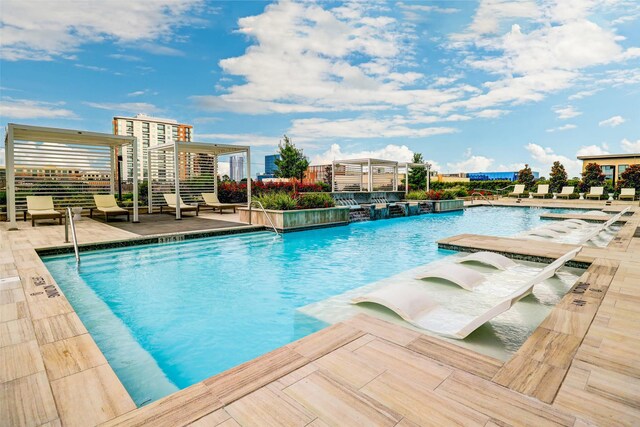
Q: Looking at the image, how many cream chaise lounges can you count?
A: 9